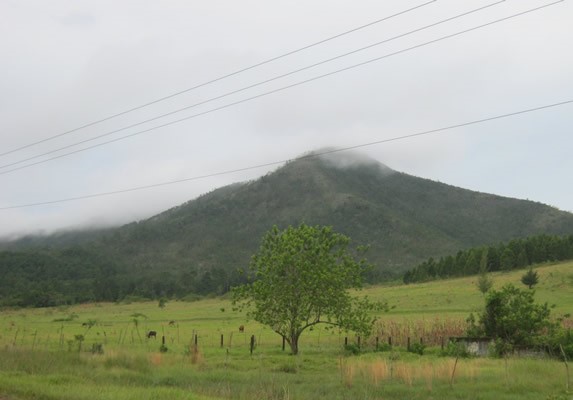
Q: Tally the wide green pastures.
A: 1